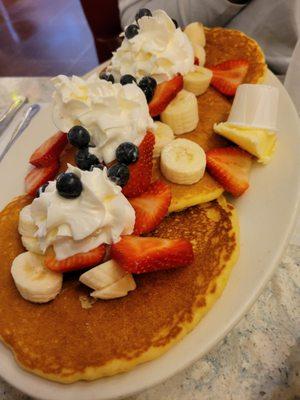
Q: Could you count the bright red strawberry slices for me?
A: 9